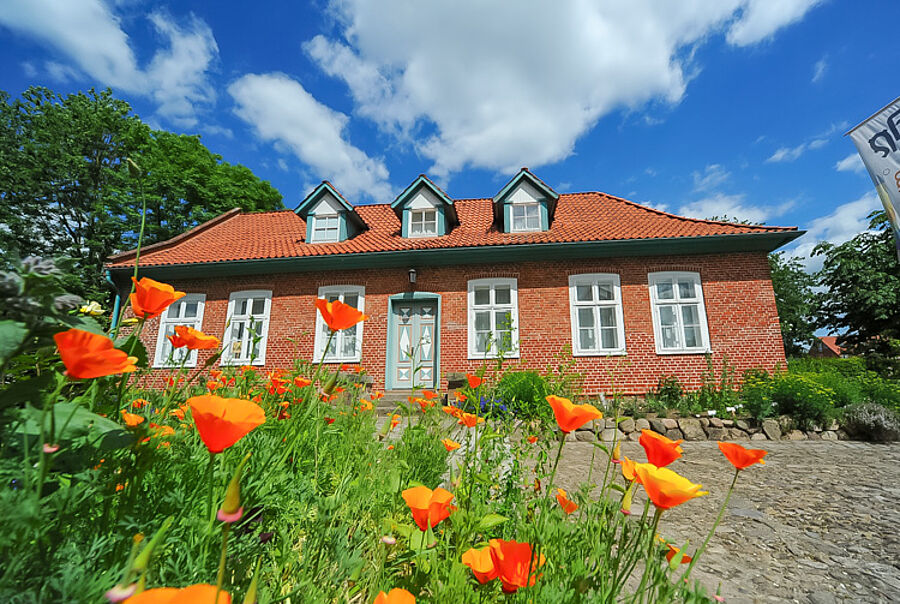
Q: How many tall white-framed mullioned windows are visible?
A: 6